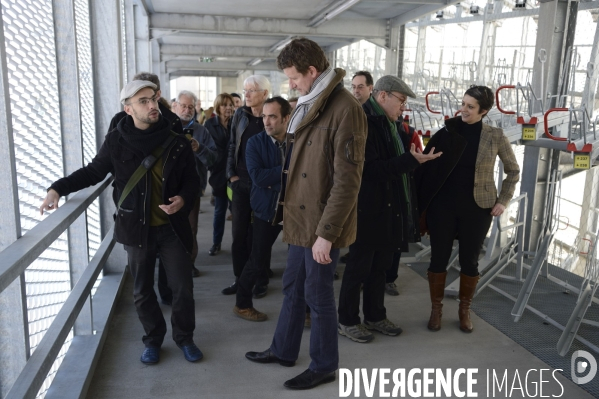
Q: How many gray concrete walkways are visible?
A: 1